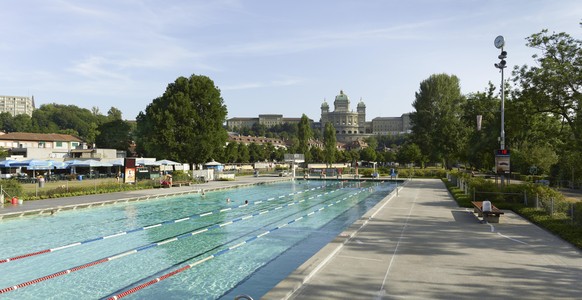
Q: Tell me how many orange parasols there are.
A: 0